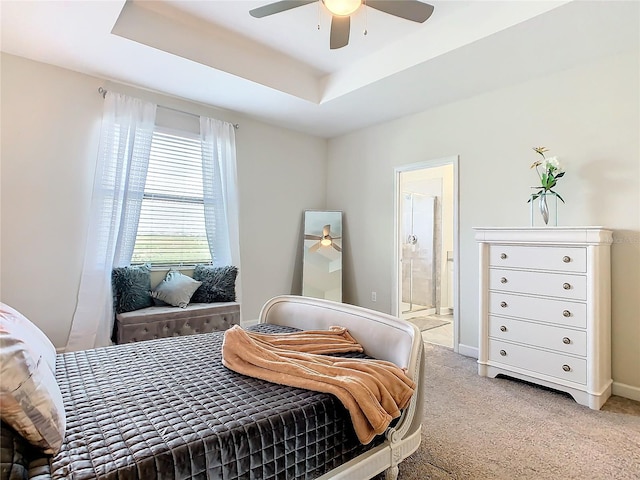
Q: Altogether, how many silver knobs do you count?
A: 10